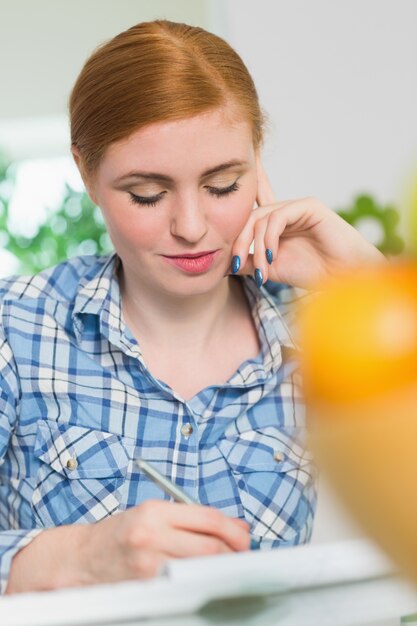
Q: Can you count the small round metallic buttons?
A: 3